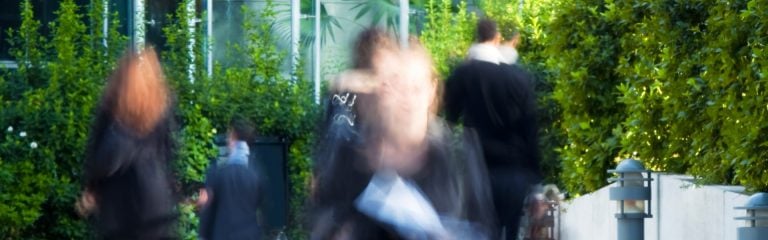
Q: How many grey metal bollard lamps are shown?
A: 2